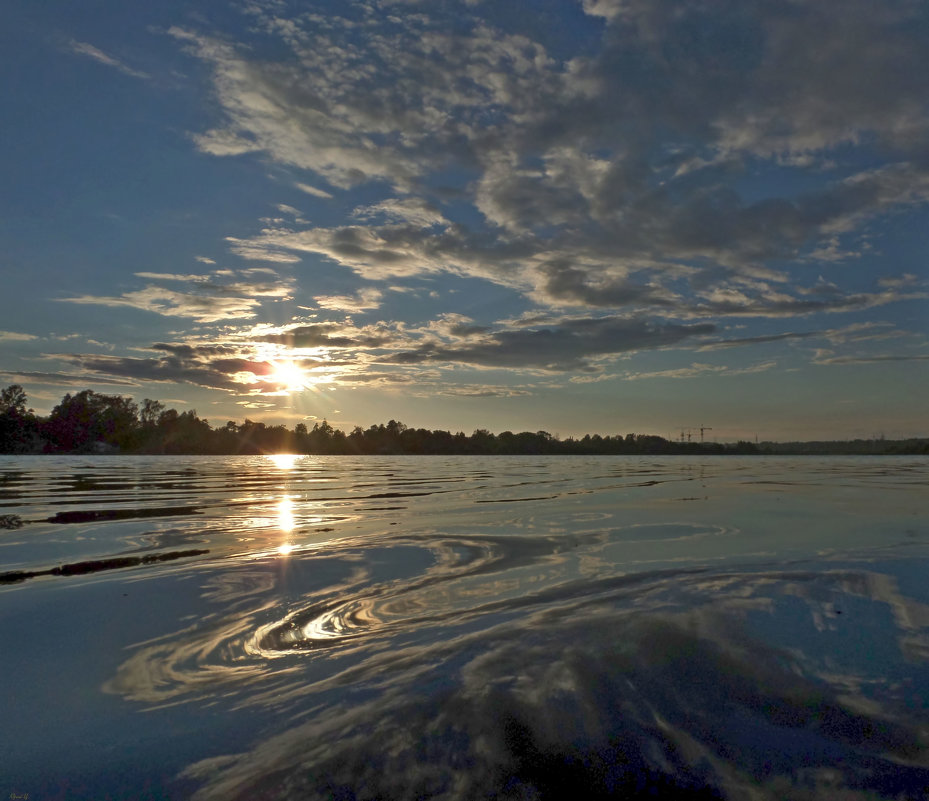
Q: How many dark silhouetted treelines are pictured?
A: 1